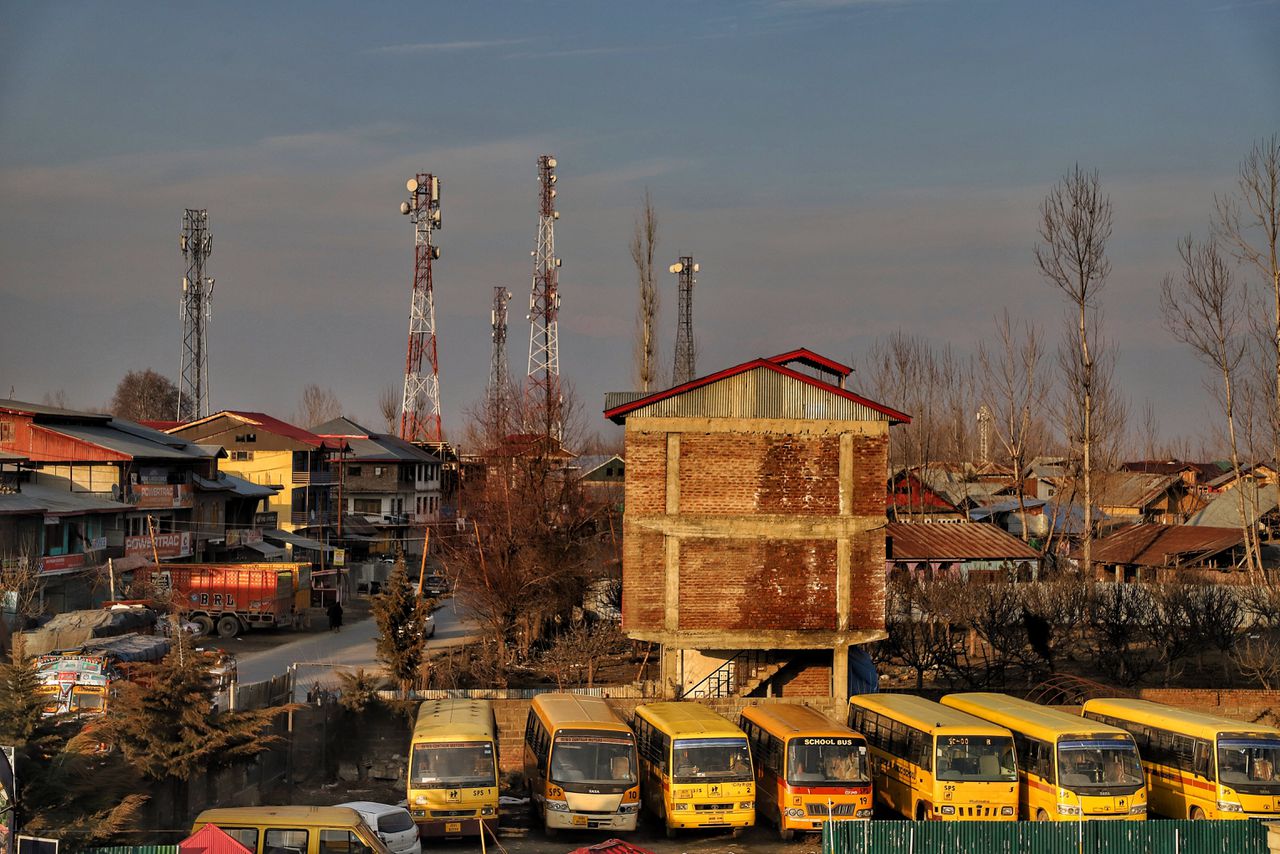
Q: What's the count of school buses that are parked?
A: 7